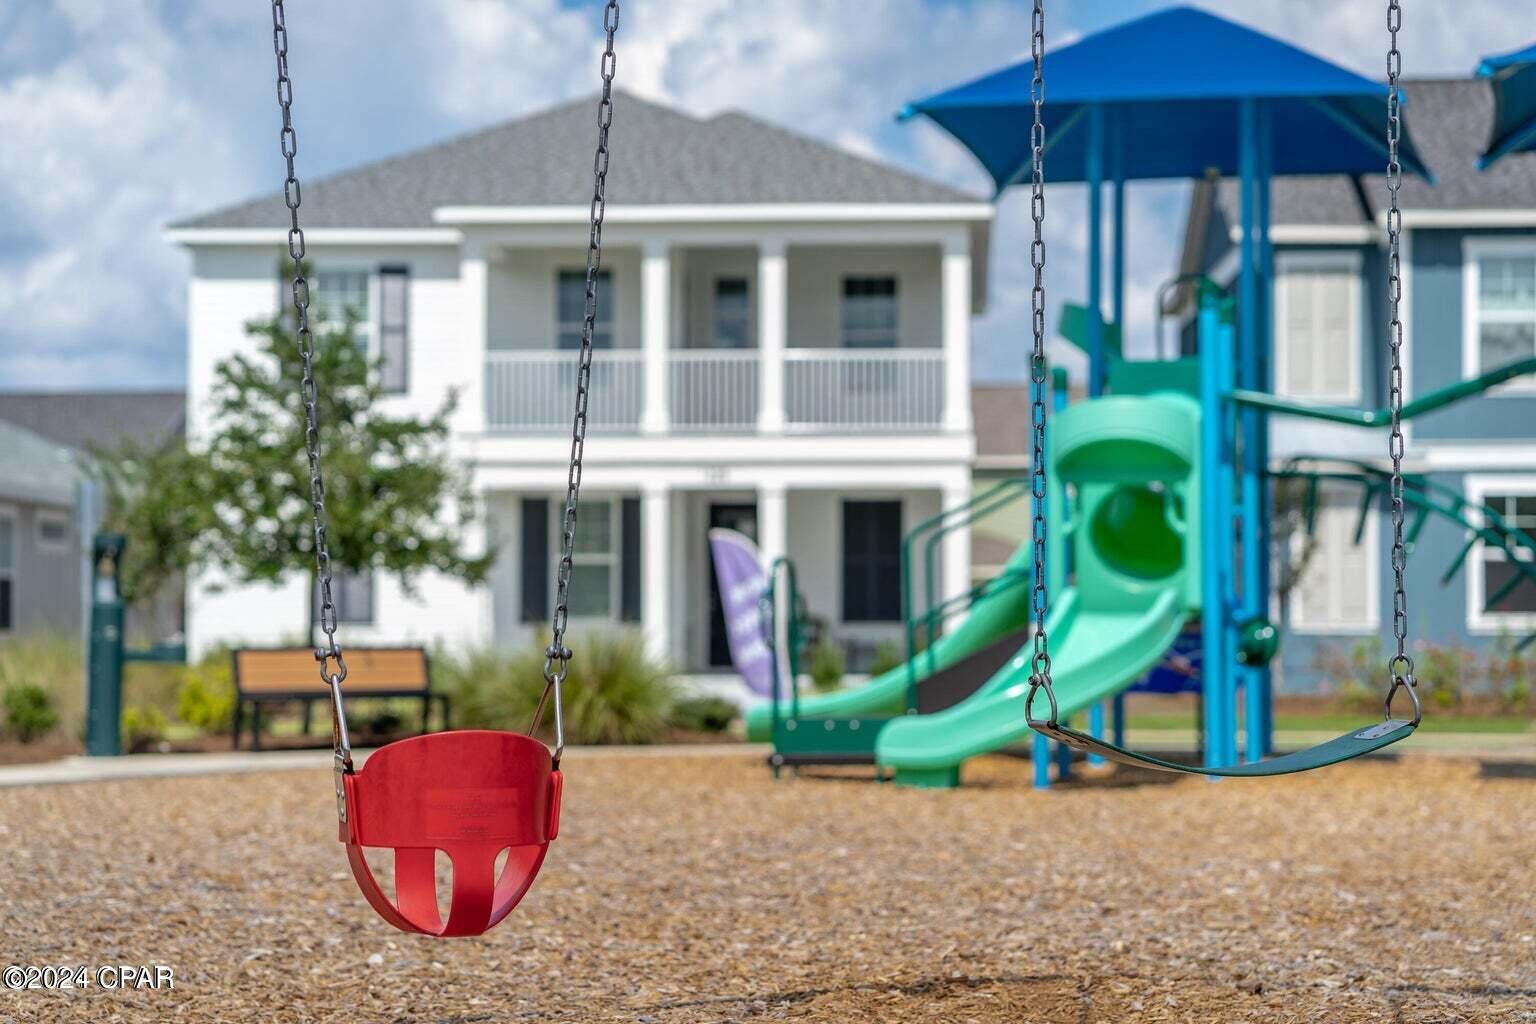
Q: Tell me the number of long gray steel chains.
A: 4